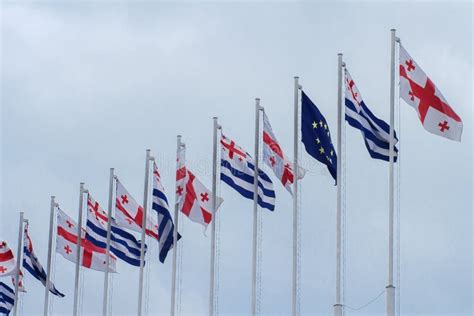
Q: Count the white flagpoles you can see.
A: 11